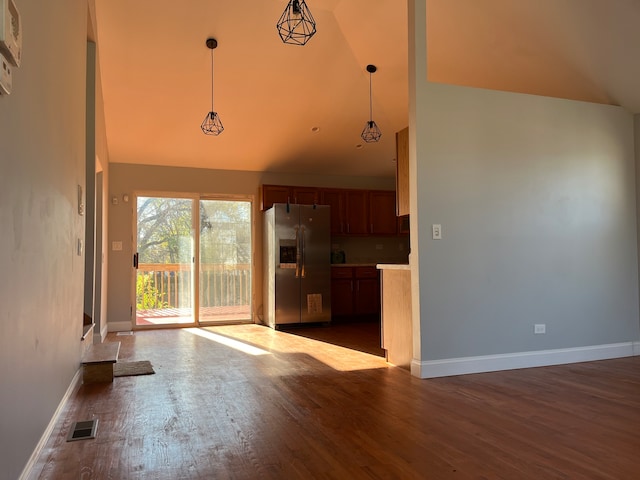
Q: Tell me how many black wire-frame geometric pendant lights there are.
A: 3